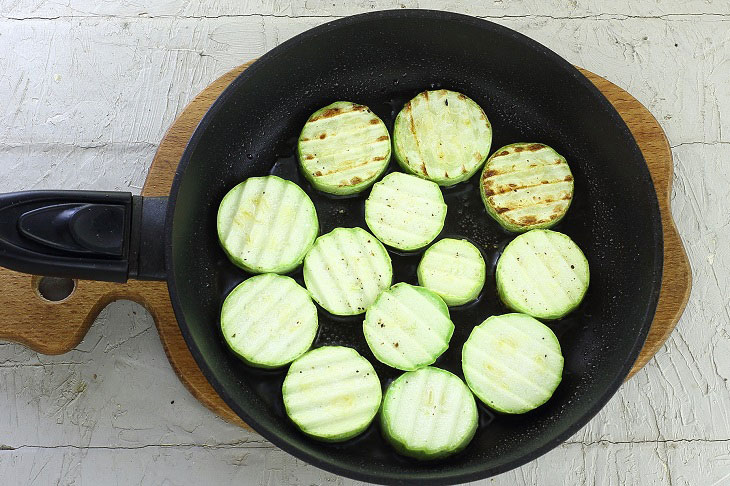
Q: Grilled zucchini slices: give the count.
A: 3